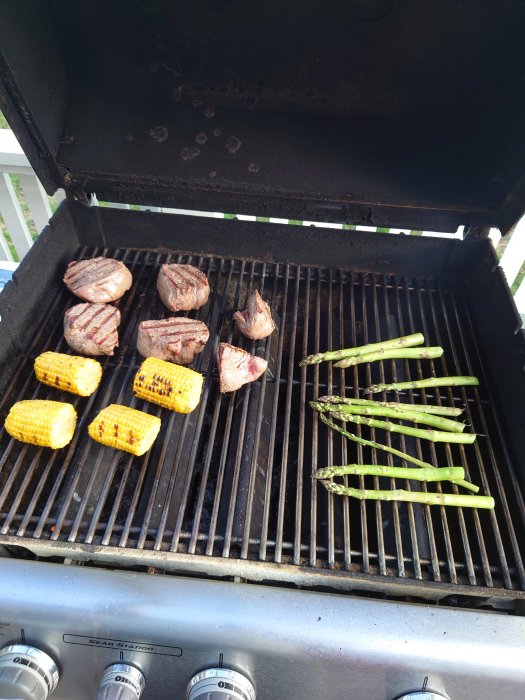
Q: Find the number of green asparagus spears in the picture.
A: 9